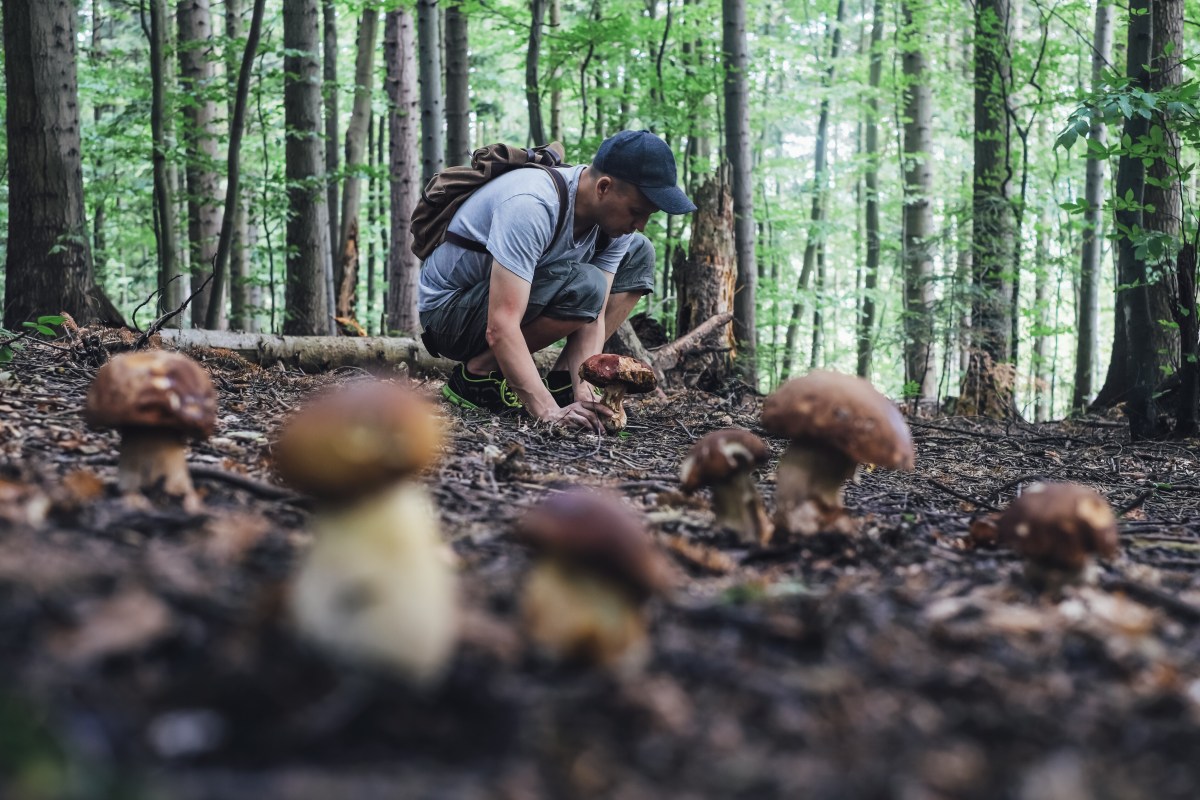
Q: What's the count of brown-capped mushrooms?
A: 7